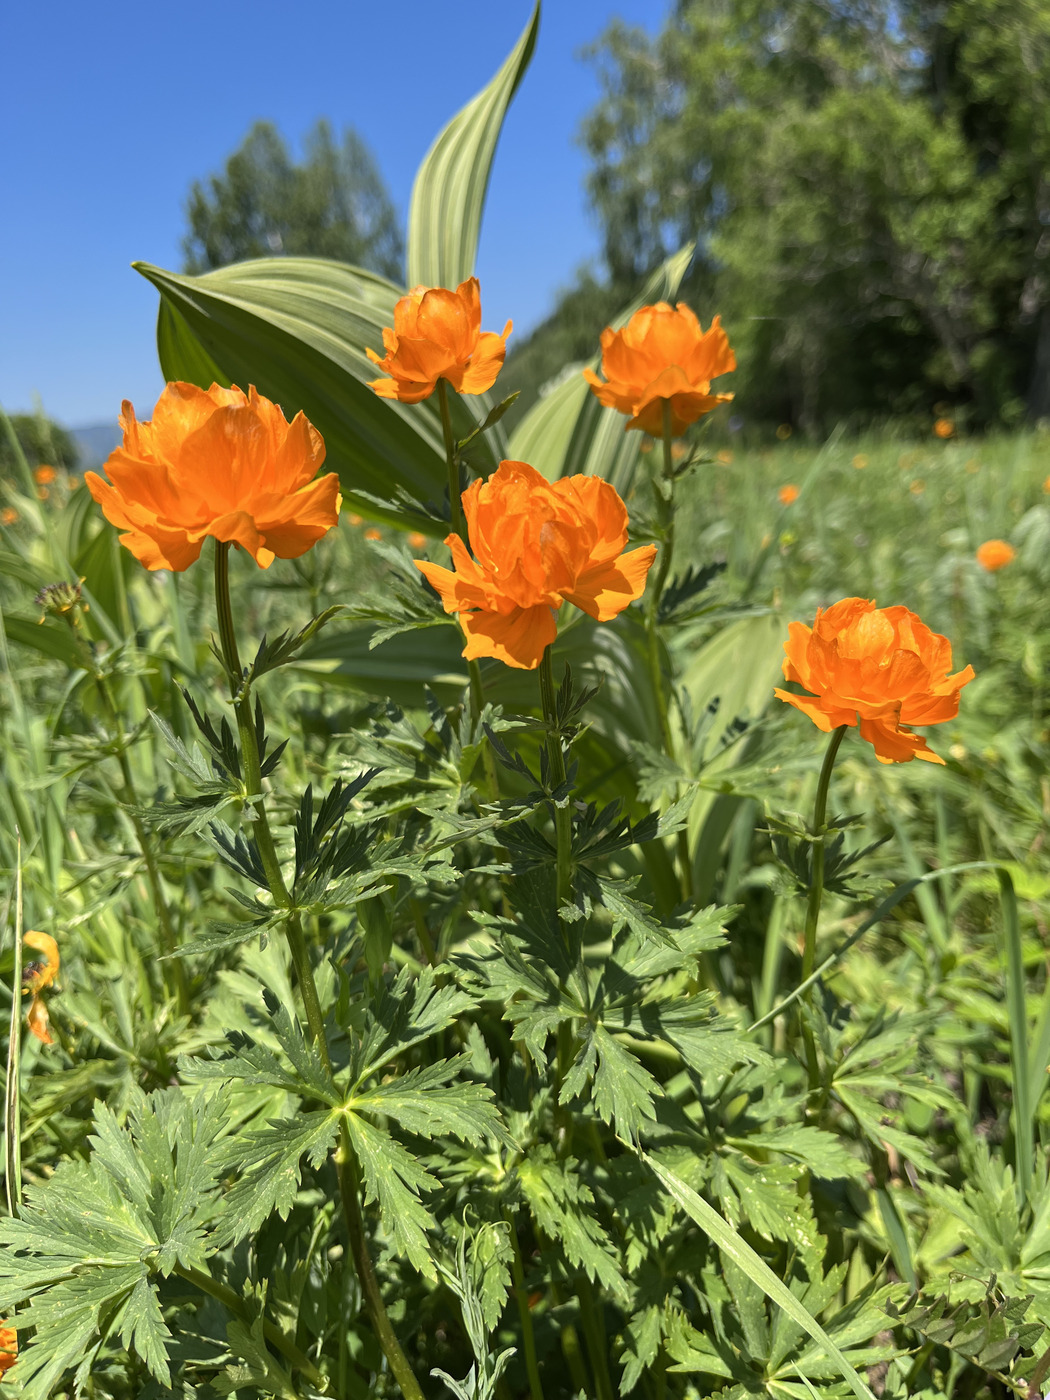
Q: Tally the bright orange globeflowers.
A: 5